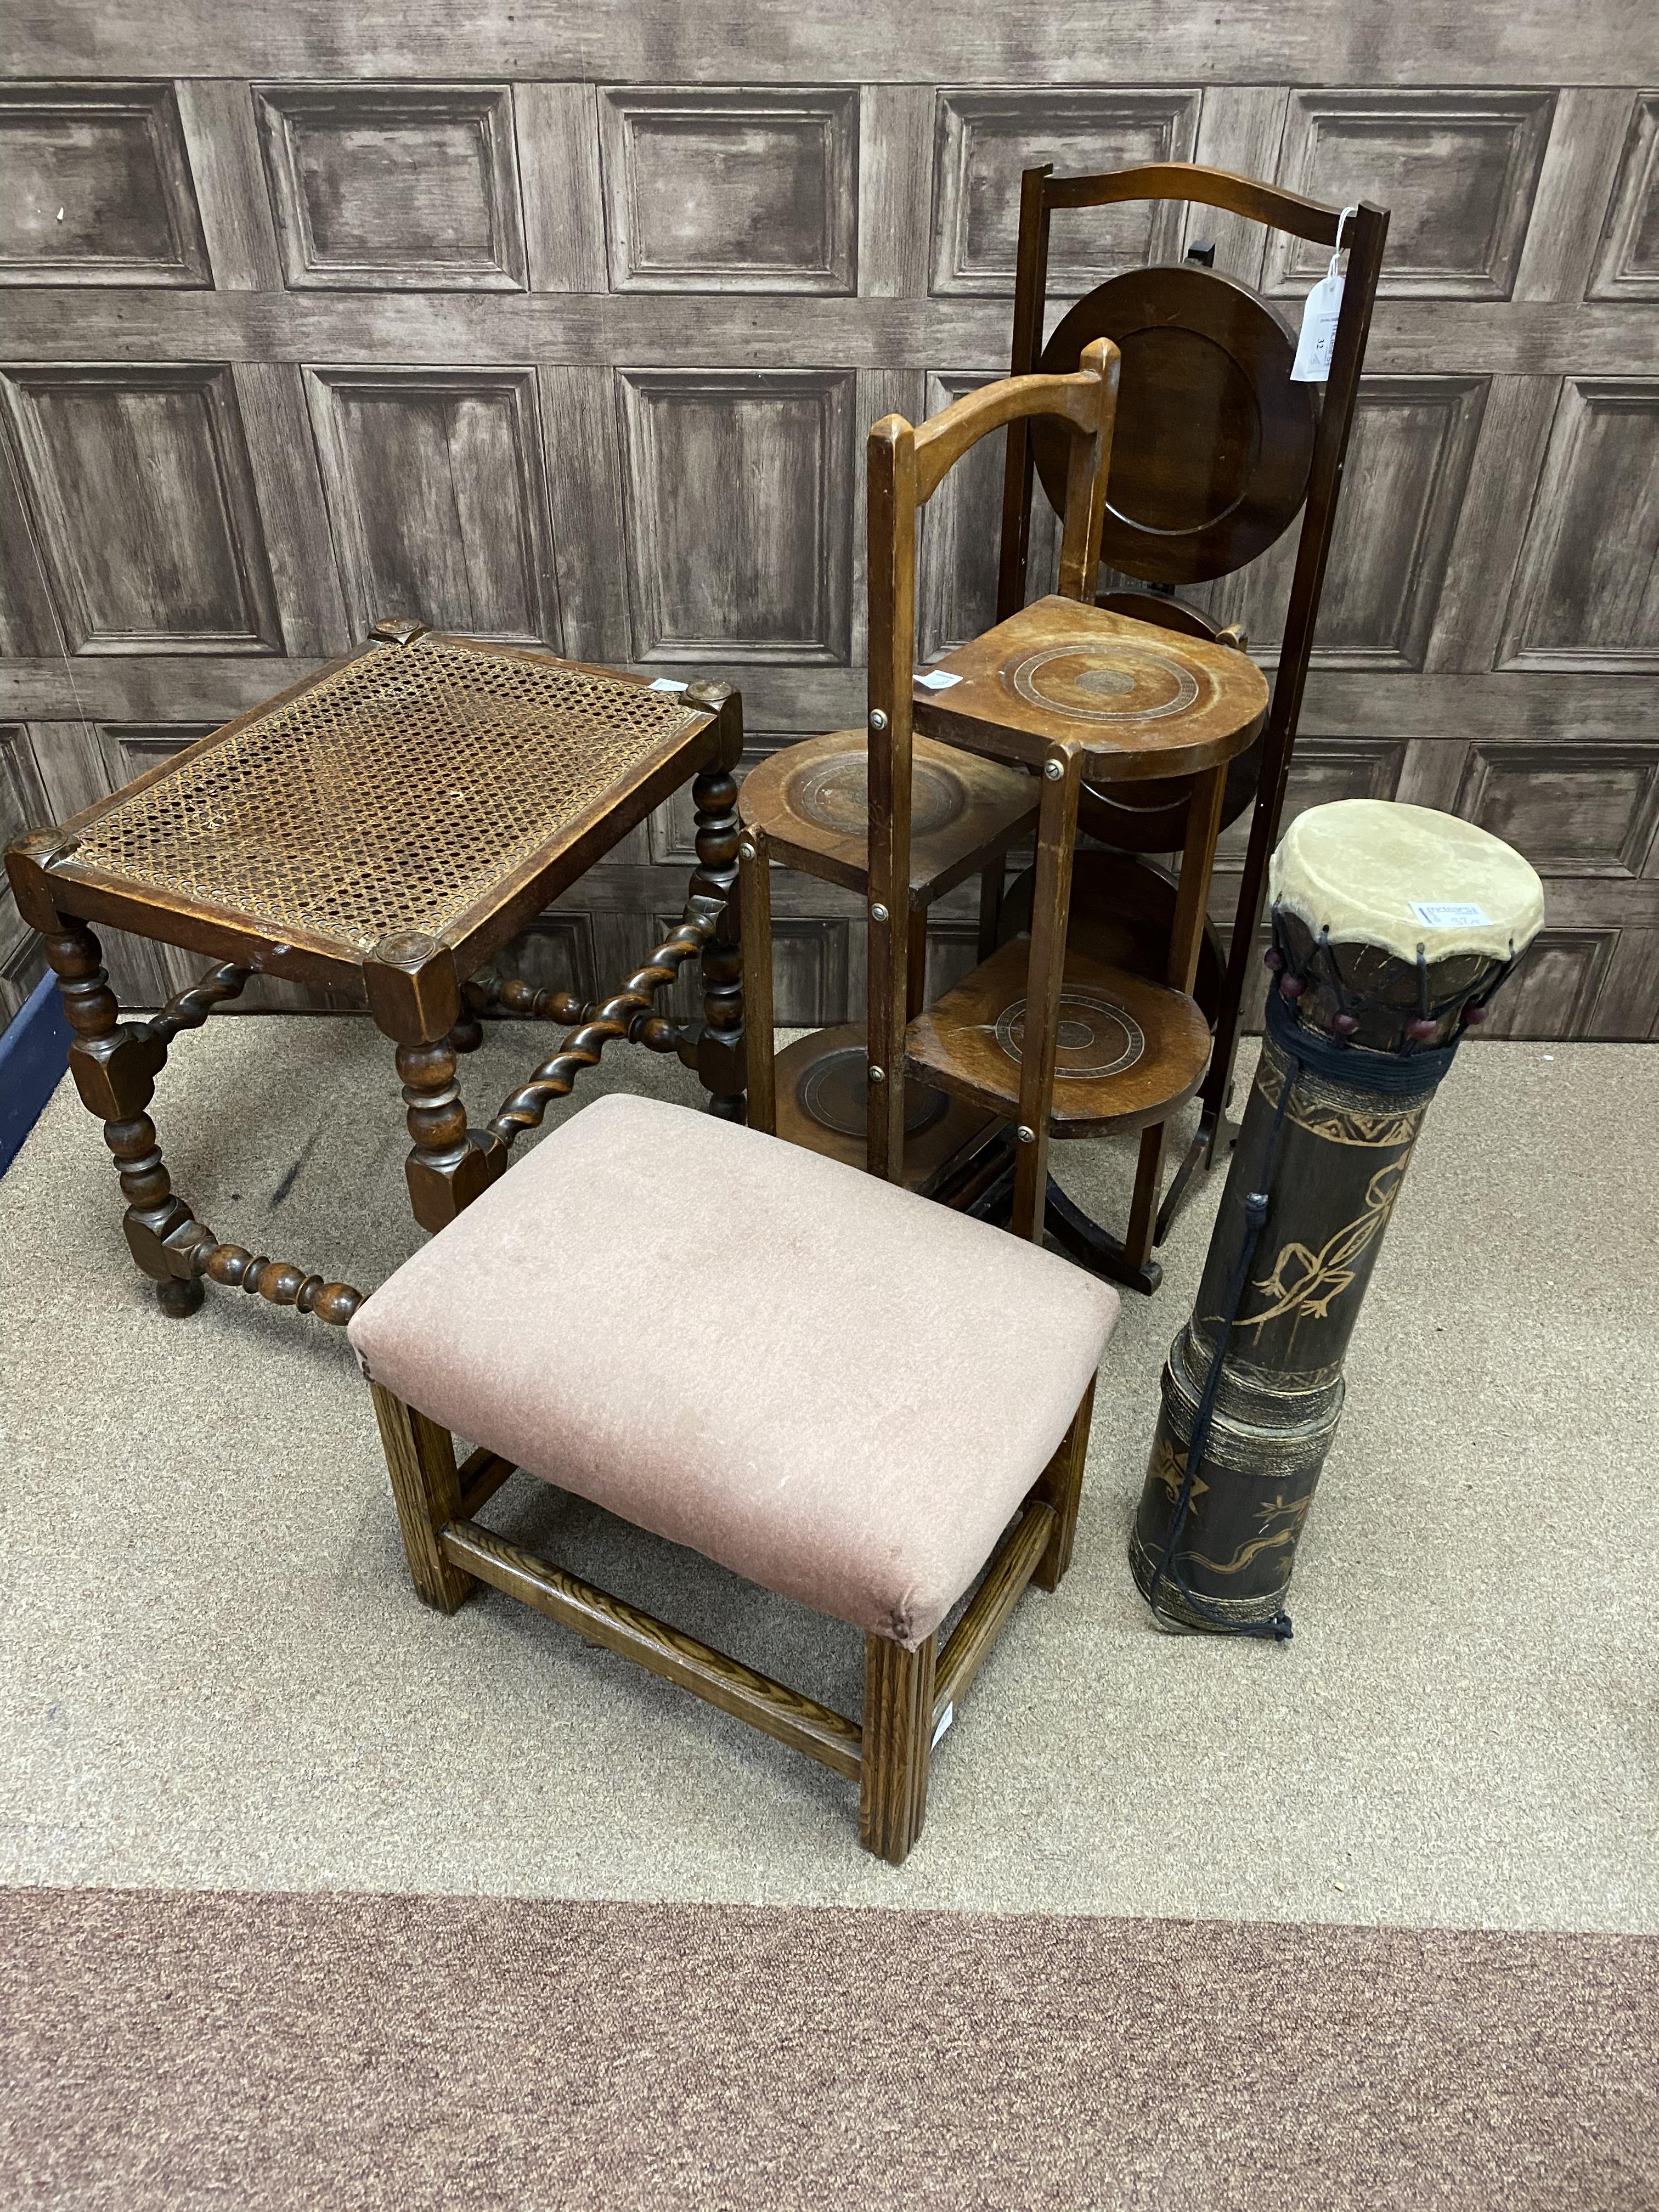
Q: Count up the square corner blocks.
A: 4